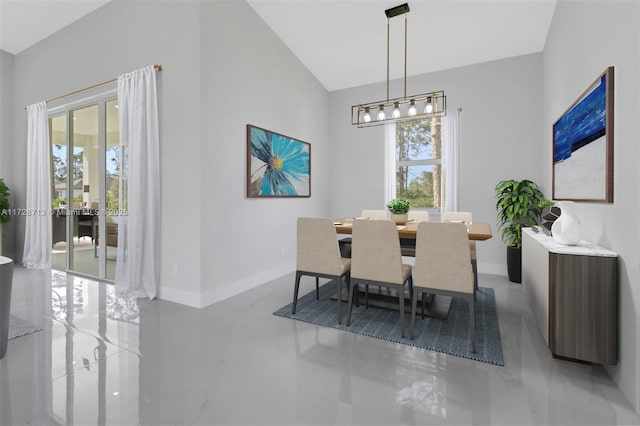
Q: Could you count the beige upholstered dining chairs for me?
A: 6